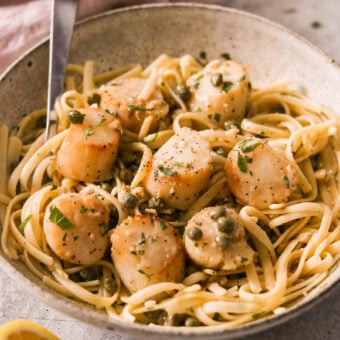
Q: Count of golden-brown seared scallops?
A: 8